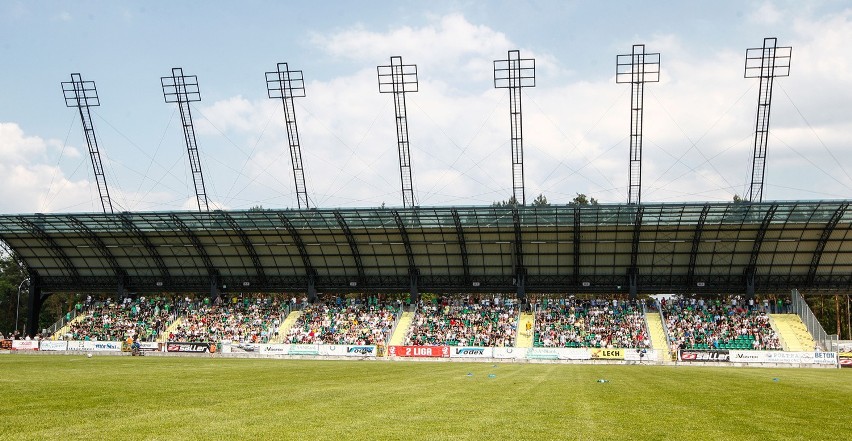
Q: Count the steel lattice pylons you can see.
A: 7